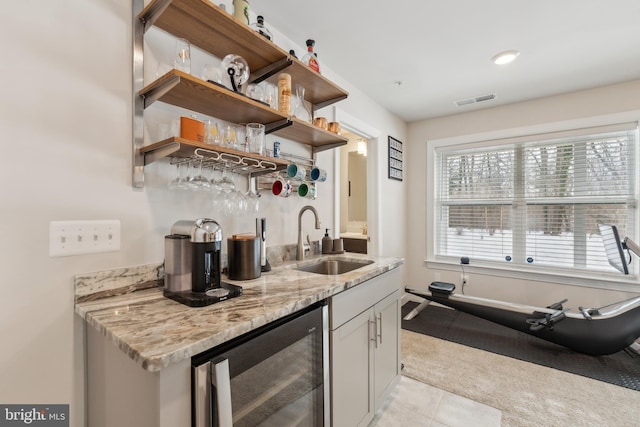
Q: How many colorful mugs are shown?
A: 4